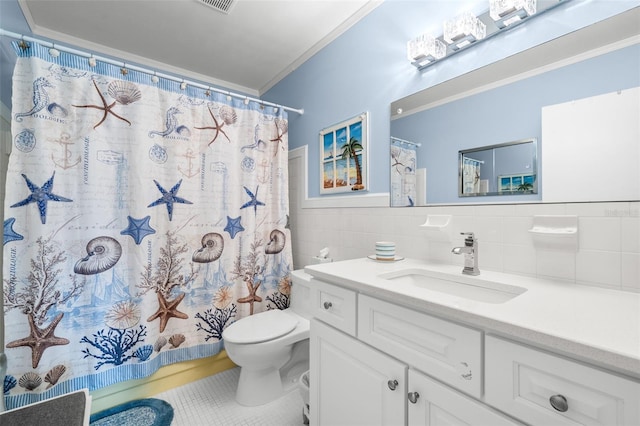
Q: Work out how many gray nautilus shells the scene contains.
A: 3